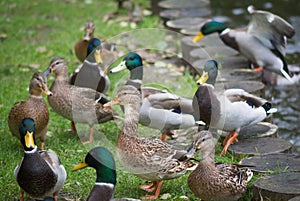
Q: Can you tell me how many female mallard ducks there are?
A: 5